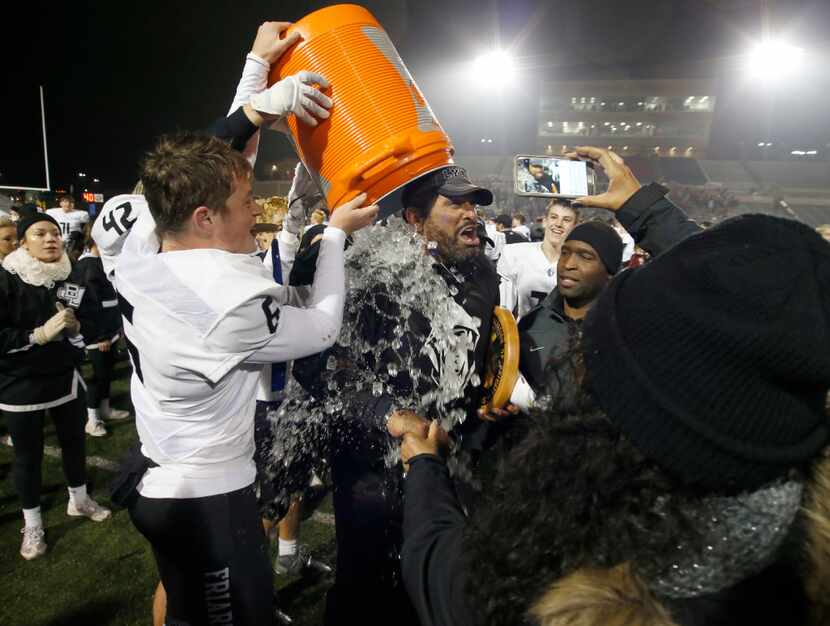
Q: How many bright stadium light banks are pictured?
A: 2